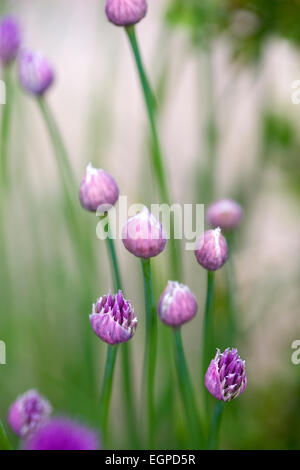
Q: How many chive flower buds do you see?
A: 12